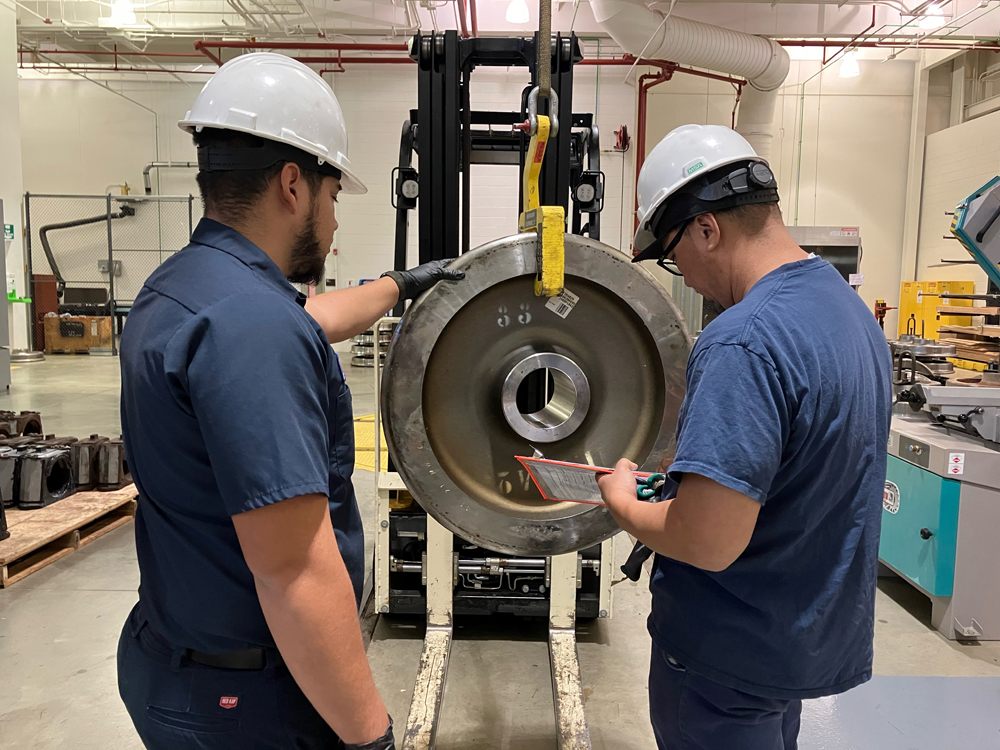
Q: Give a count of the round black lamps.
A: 2